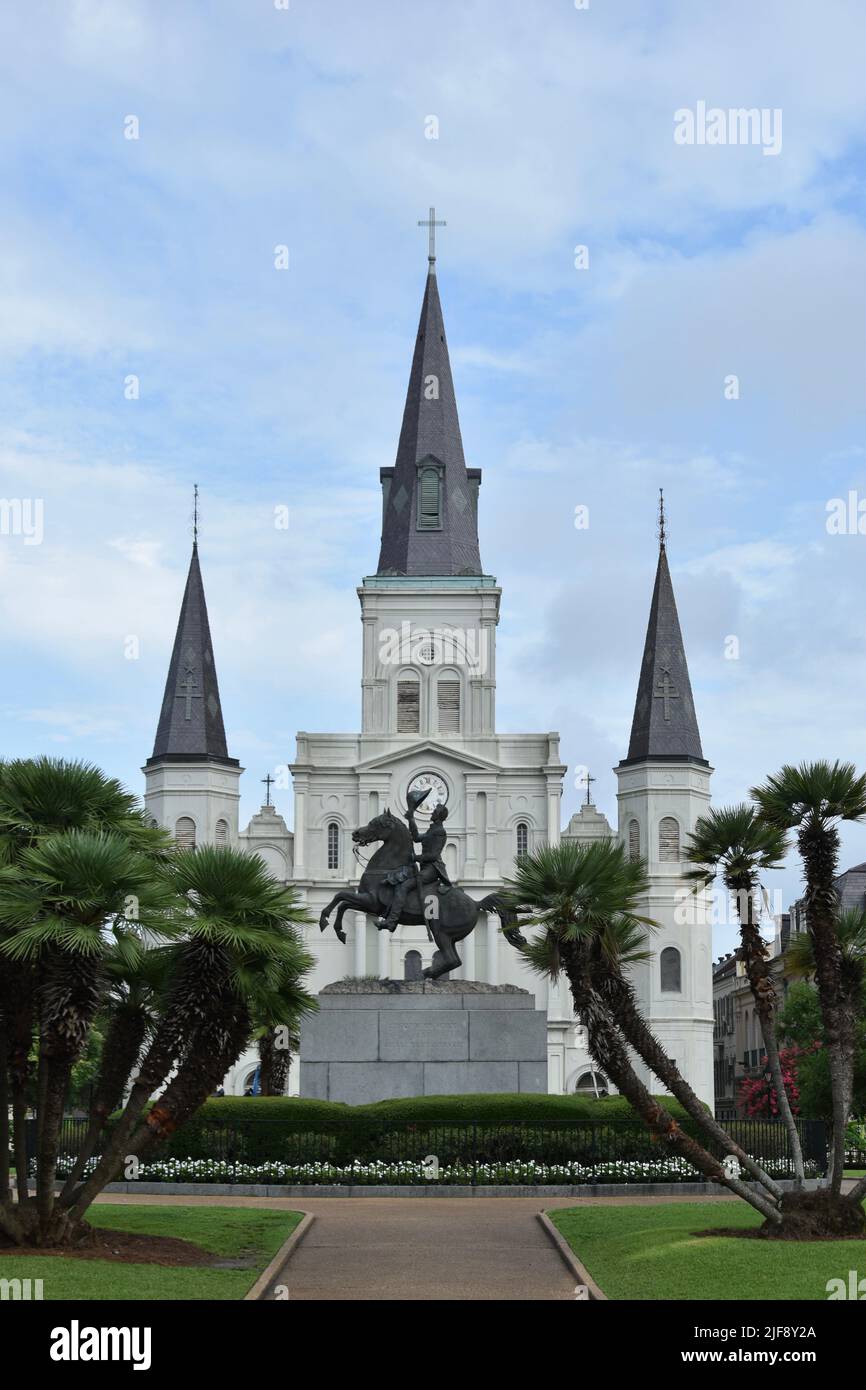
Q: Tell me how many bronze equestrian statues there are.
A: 1